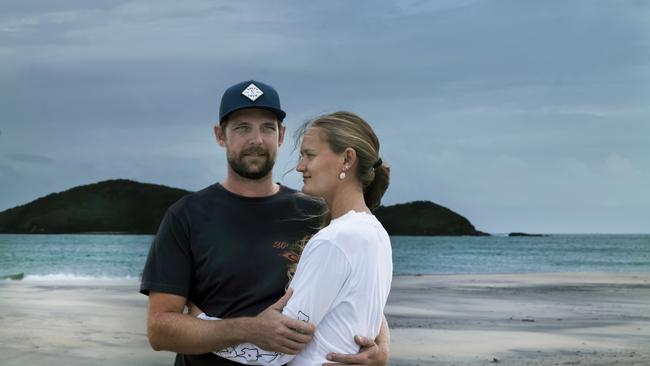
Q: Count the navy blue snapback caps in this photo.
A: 1